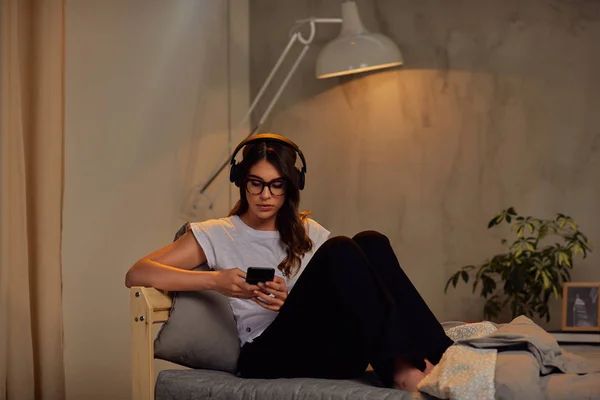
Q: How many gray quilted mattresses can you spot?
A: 1